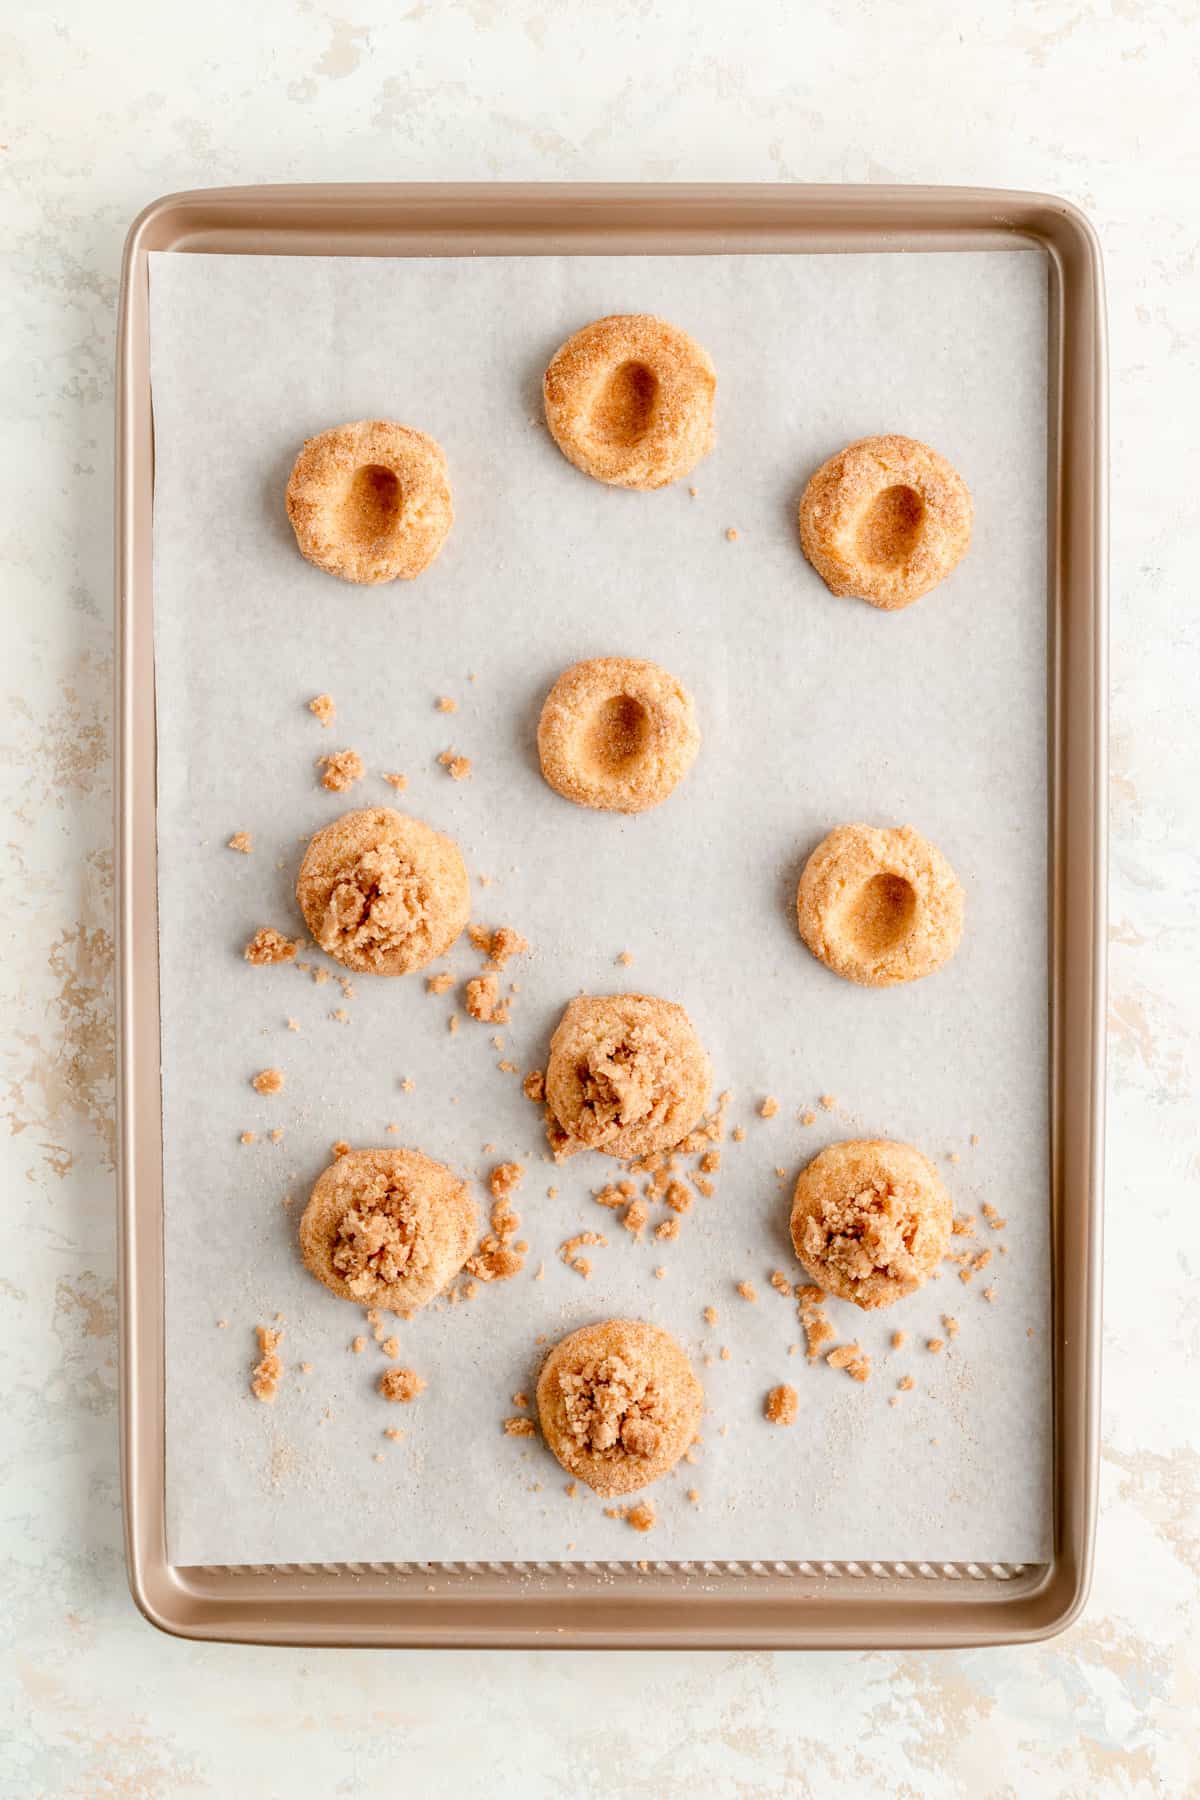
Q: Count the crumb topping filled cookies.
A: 5